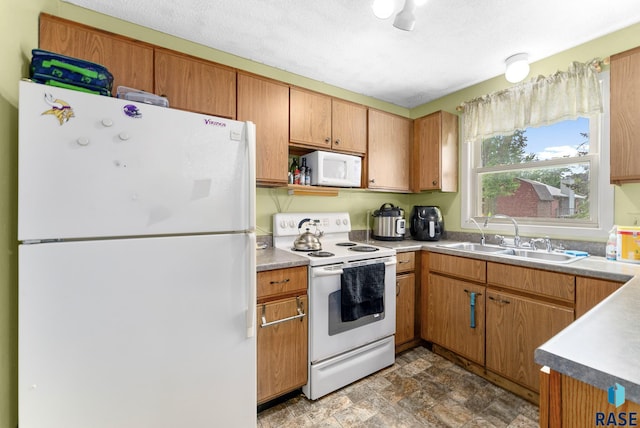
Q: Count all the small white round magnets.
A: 3